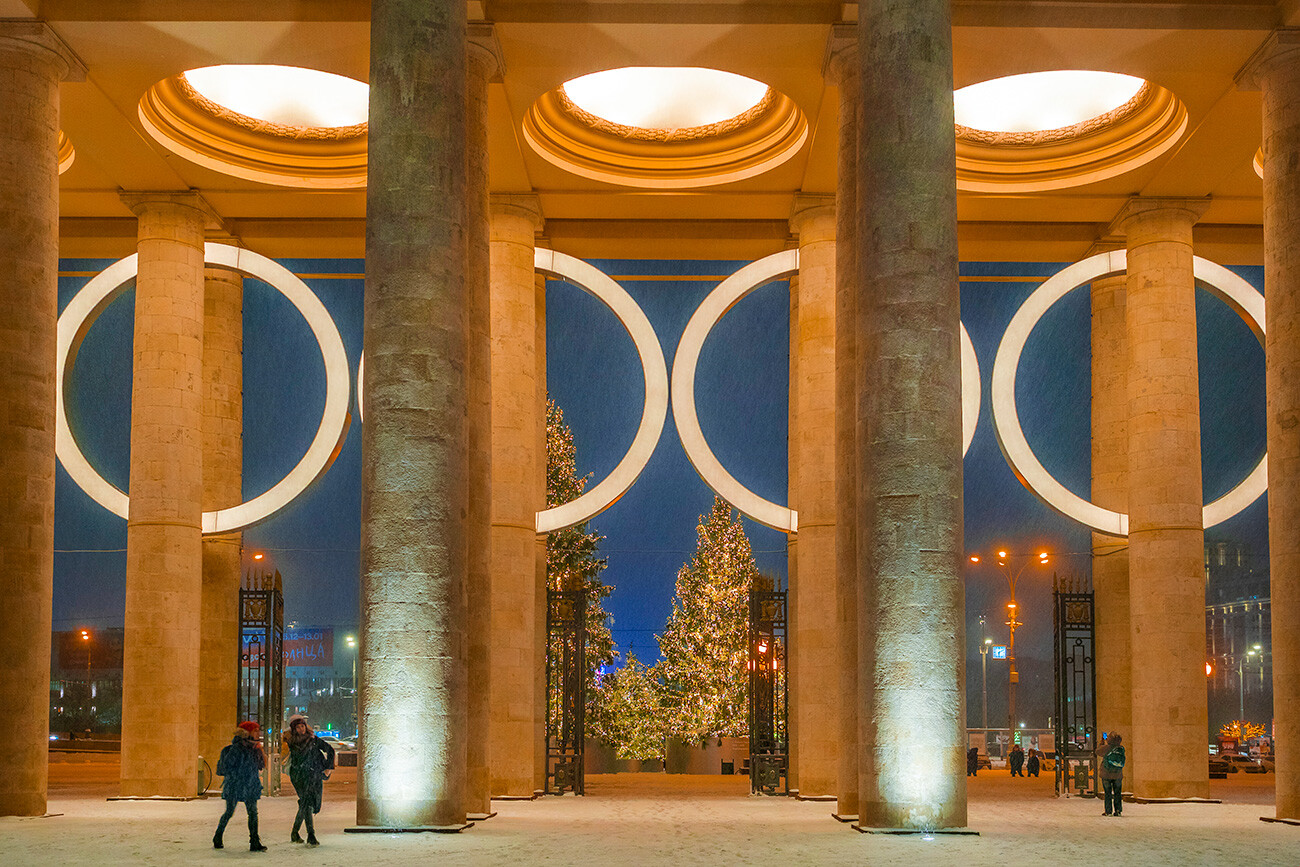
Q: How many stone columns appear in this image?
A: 14